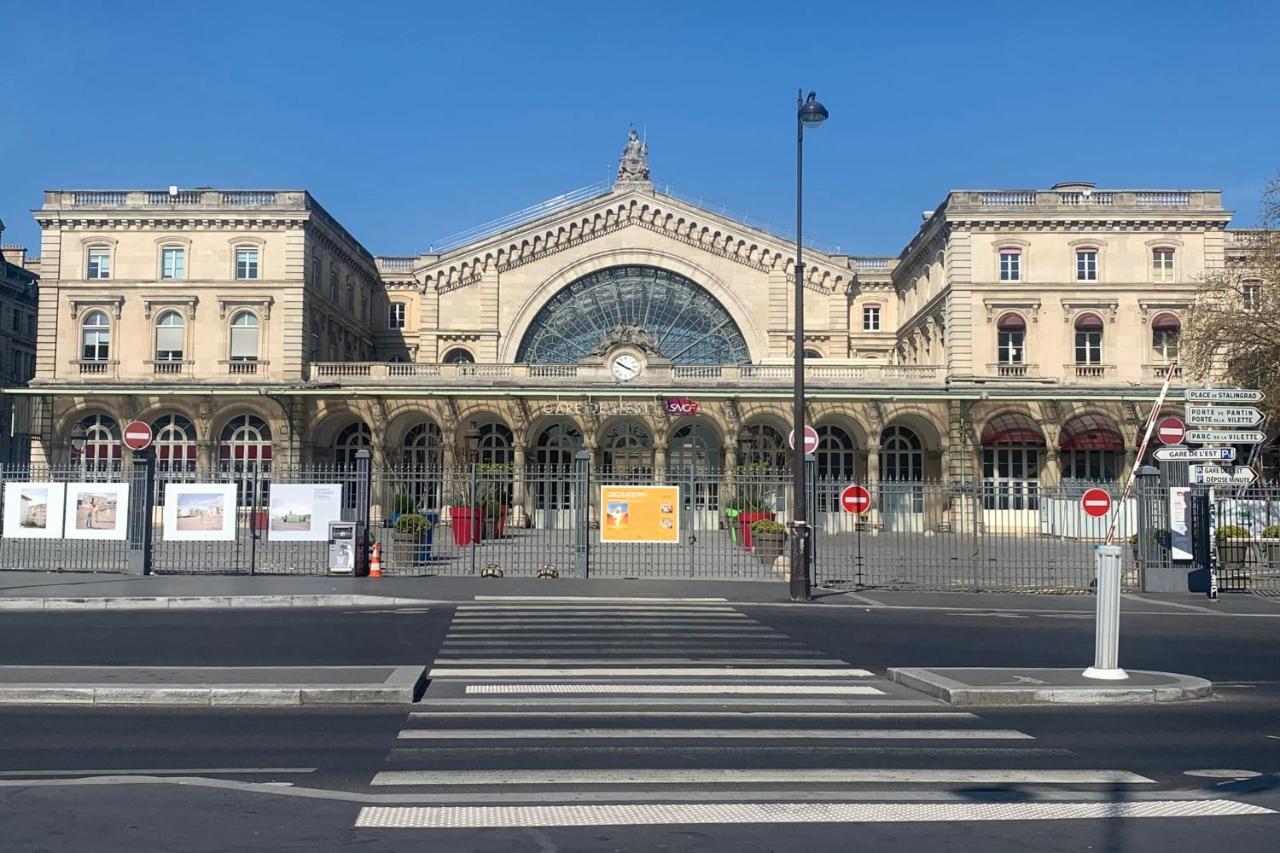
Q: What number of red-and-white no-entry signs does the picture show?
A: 5